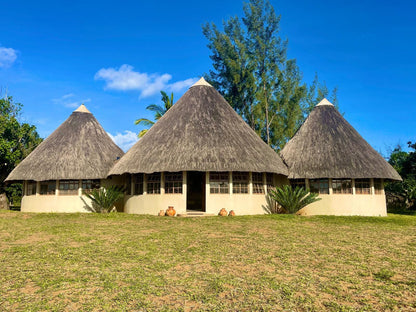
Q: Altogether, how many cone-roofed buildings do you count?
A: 3